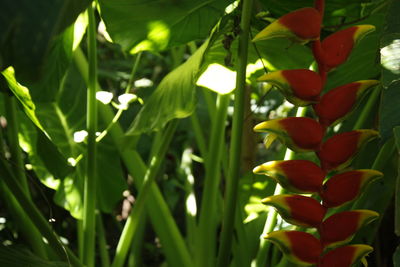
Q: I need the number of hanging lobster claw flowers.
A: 12